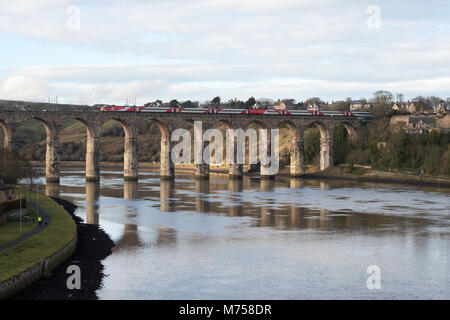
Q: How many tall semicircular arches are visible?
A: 11